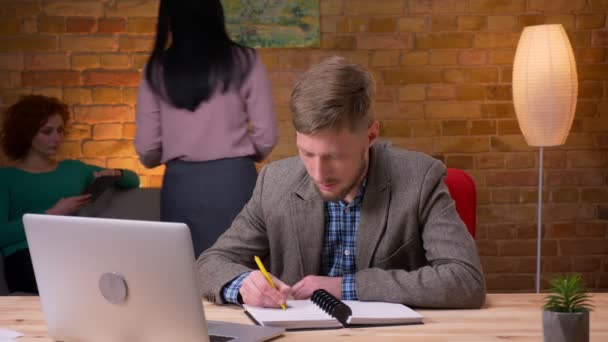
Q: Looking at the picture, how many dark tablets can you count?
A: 1